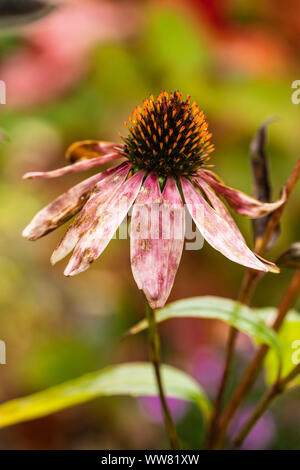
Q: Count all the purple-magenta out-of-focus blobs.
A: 3